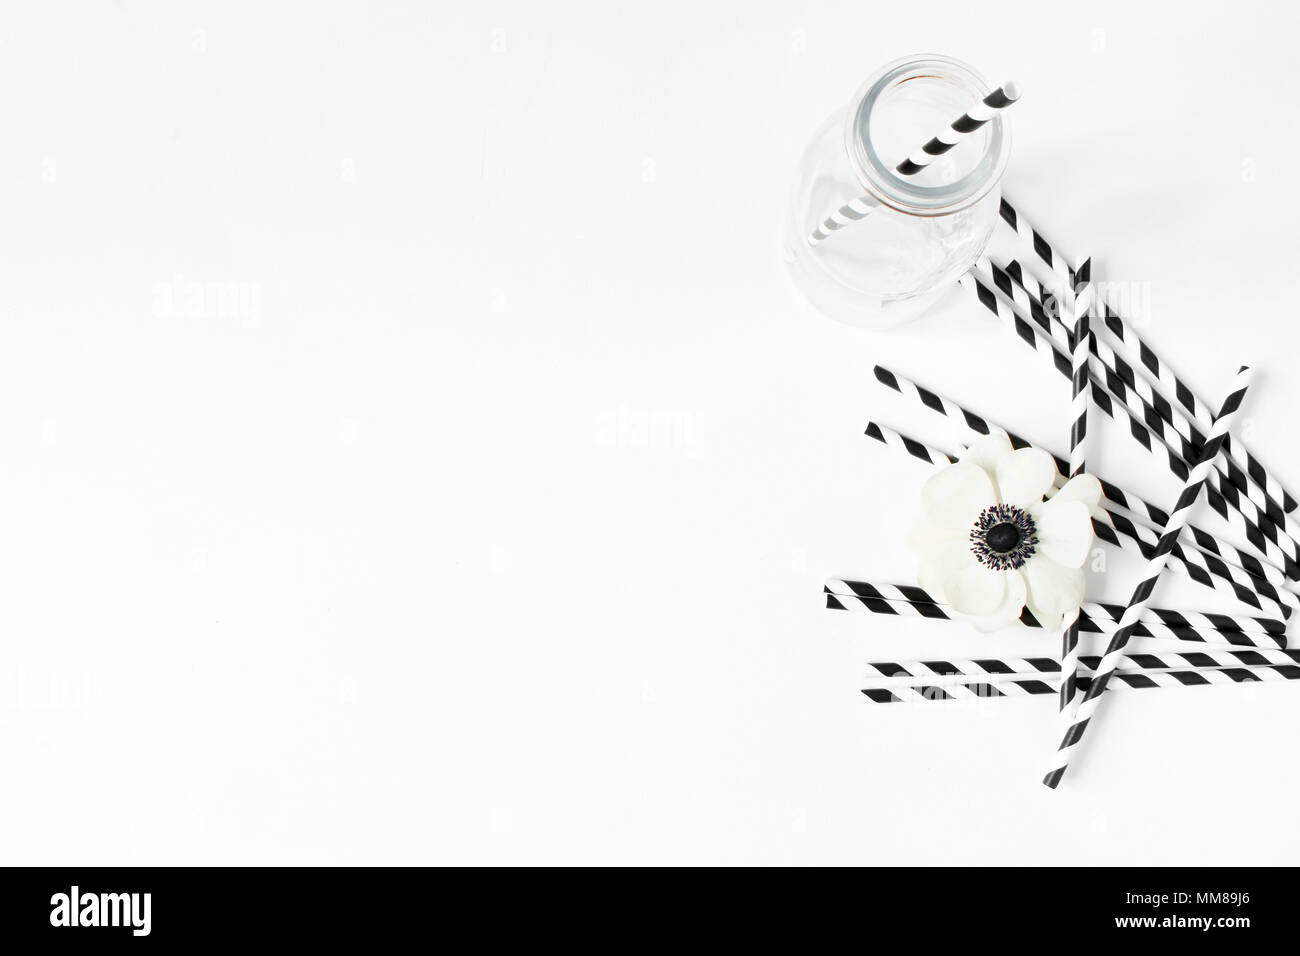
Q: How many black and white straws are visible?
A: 14